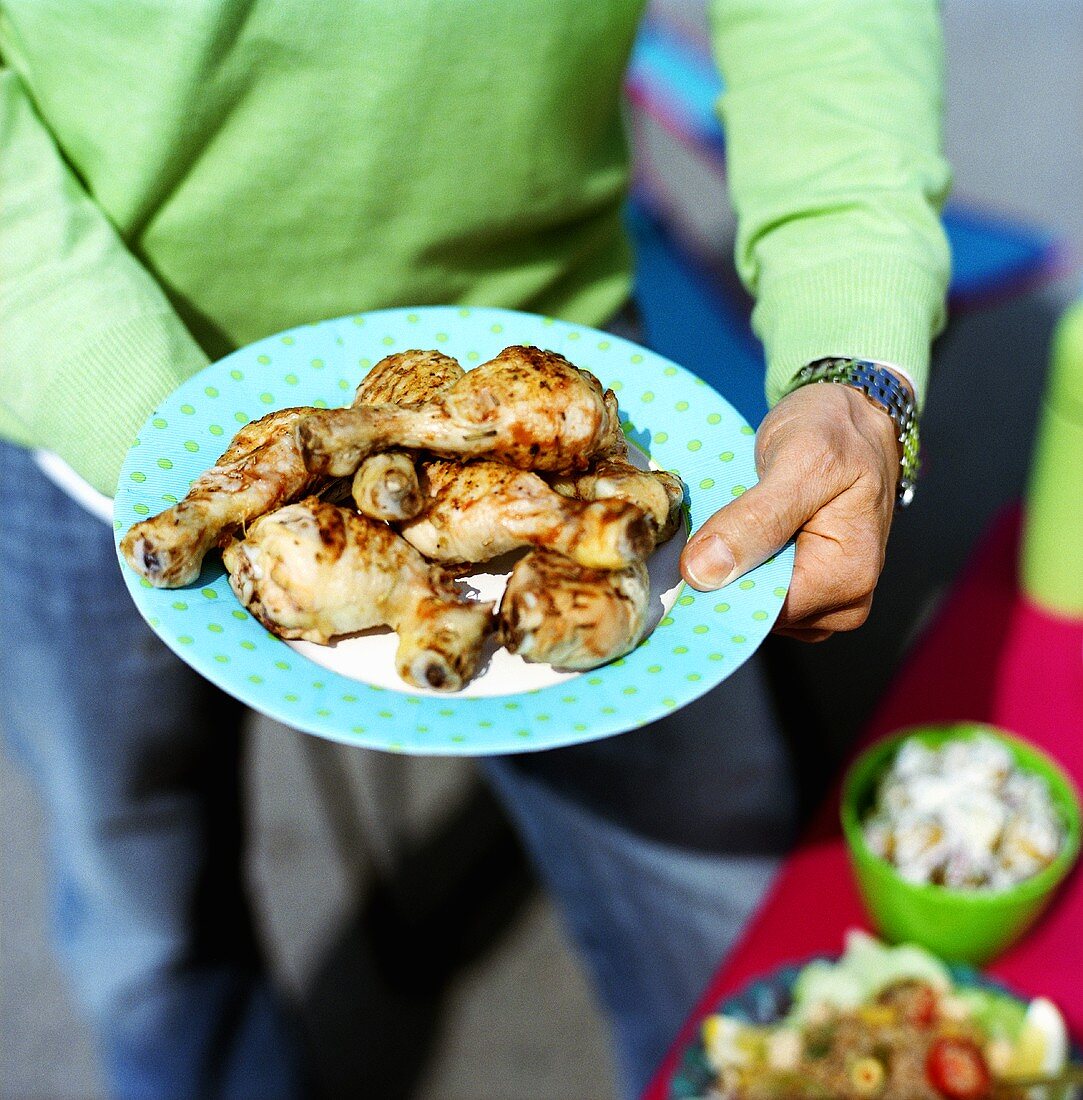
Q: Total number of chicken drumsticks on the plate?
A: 7